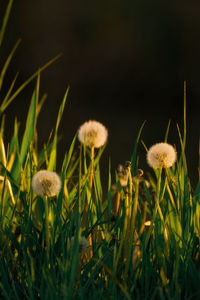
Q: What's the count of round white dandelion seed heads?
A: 3